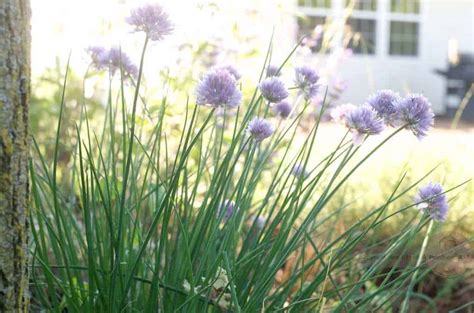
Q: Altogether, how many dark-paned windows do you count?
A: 3